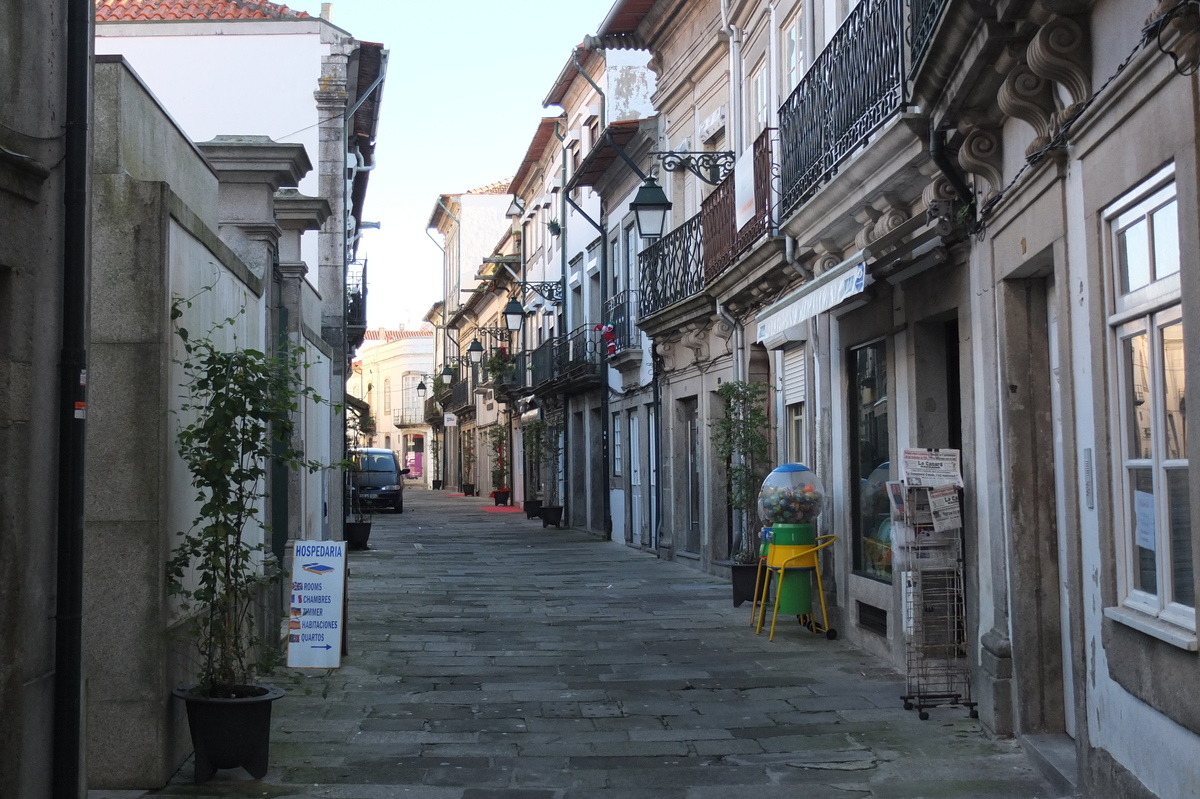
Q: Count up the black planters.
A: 8